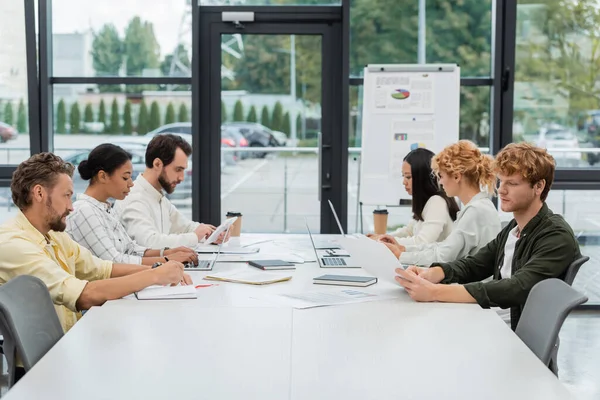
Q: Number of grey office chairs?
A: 3